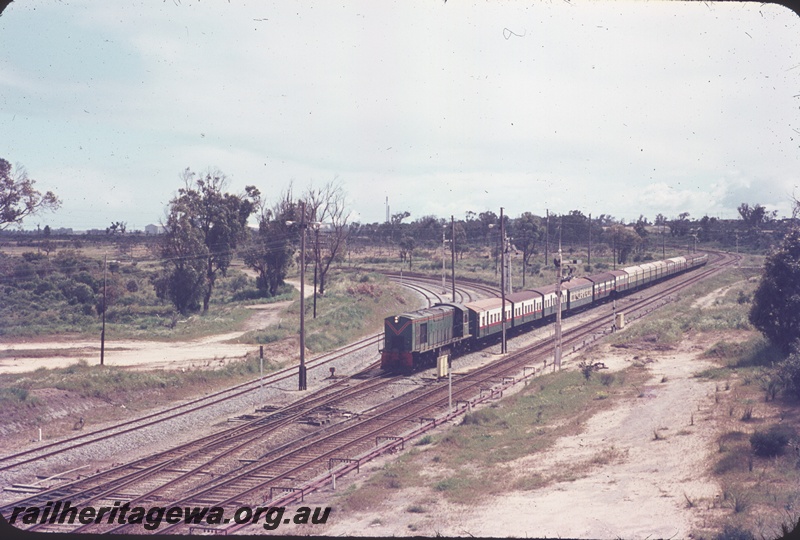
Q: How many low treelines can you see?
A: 1